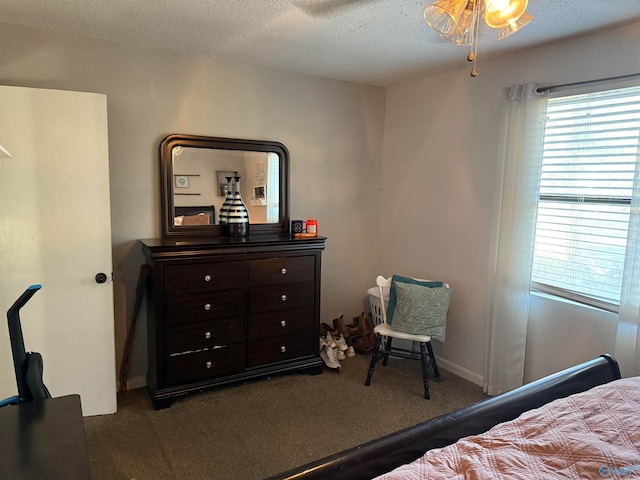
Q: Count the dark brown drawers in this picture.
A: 8